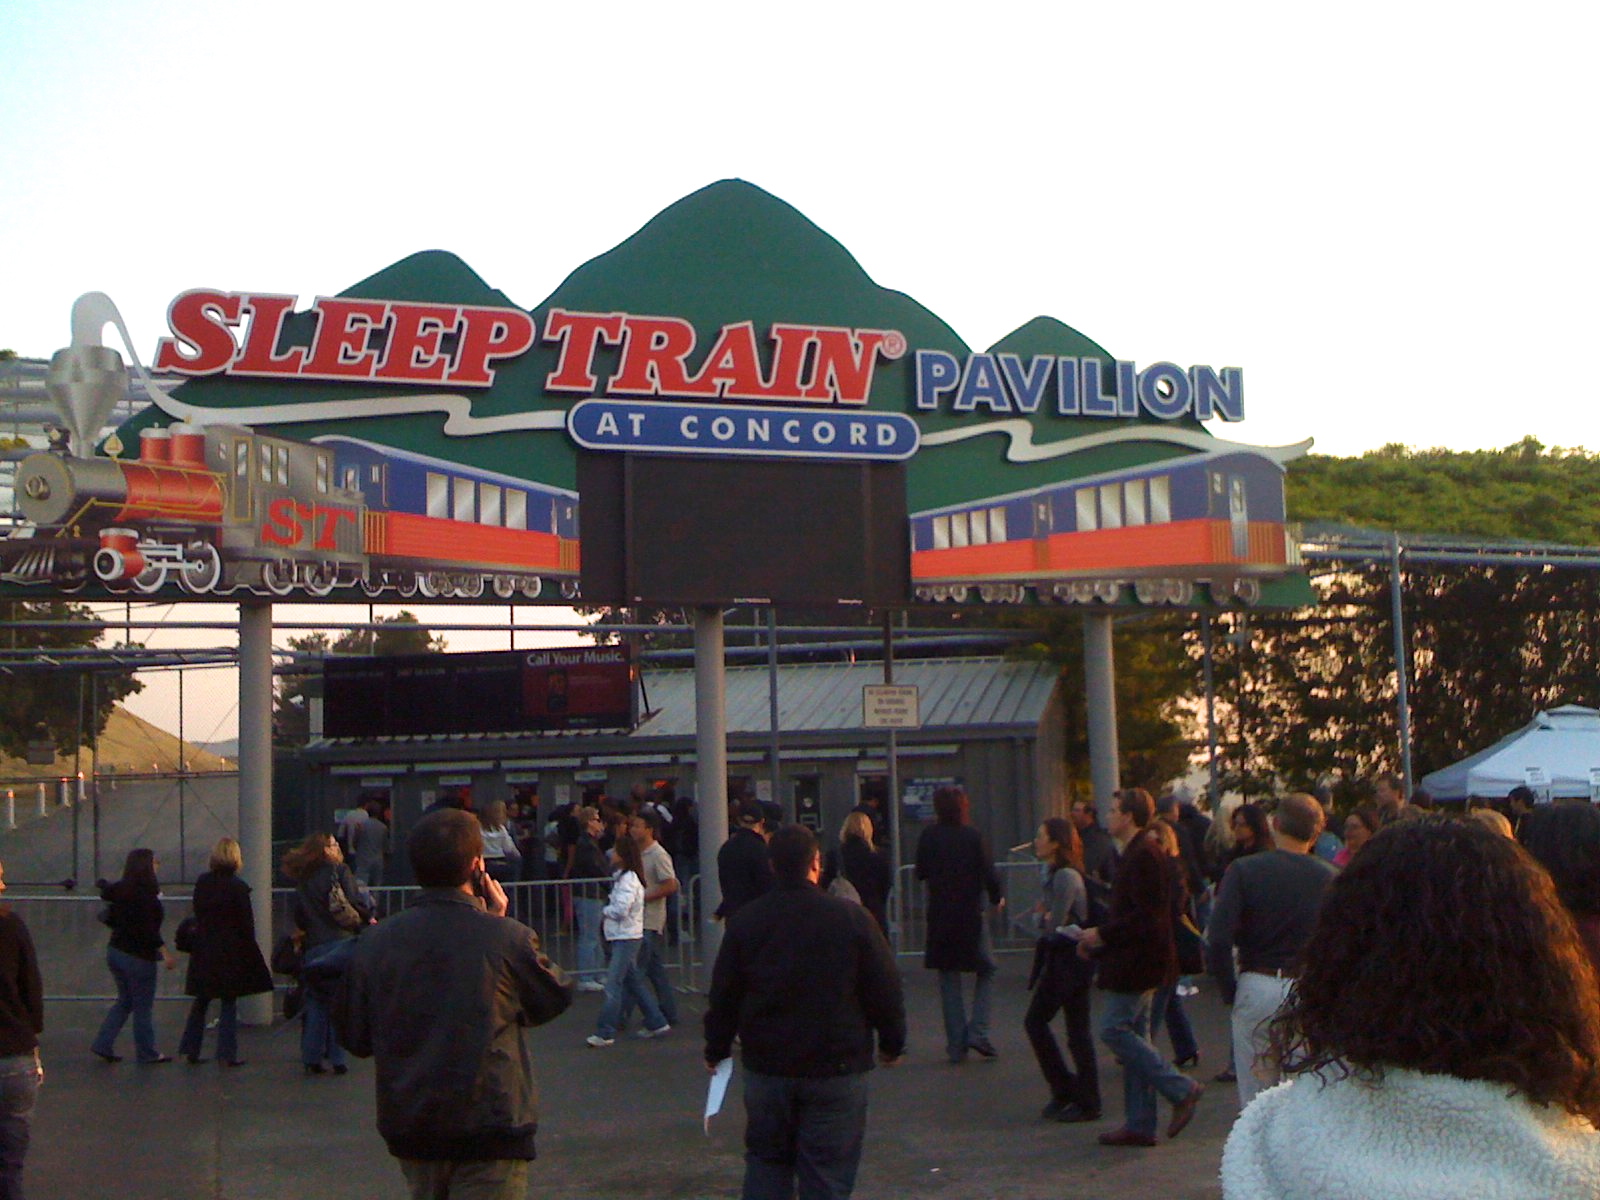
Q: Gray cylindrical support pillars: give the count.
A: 3